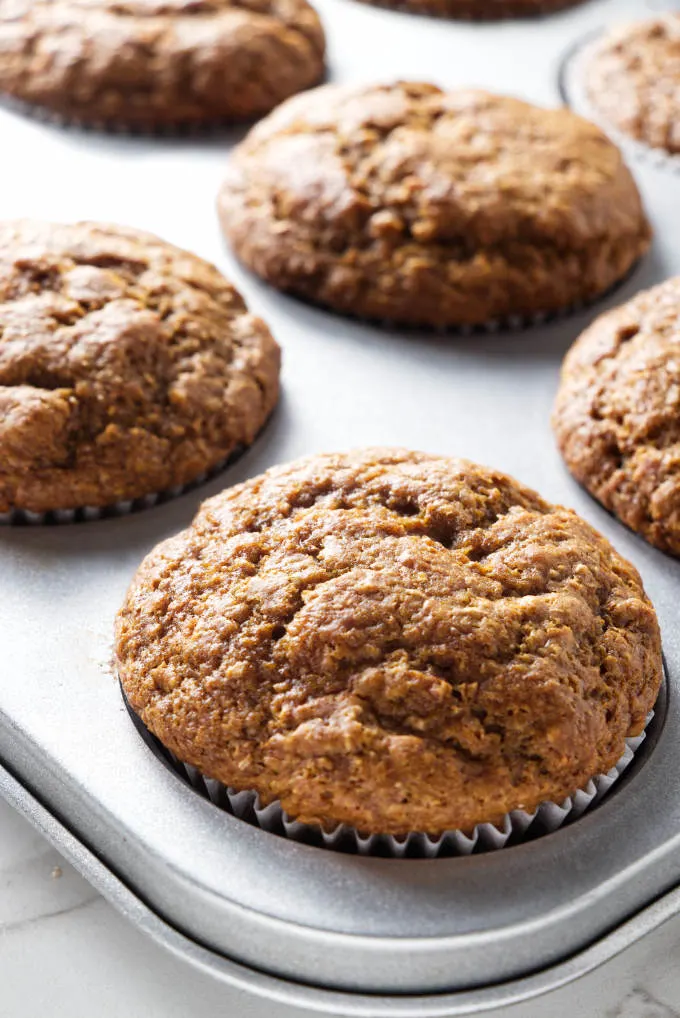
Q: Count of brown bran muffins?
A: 7